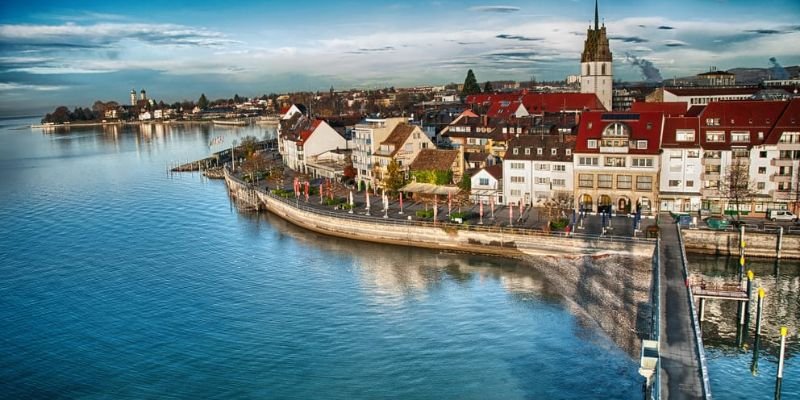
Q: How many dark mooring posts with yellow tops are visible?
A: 5